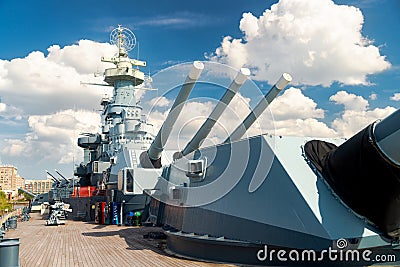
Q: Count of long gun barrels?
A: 3